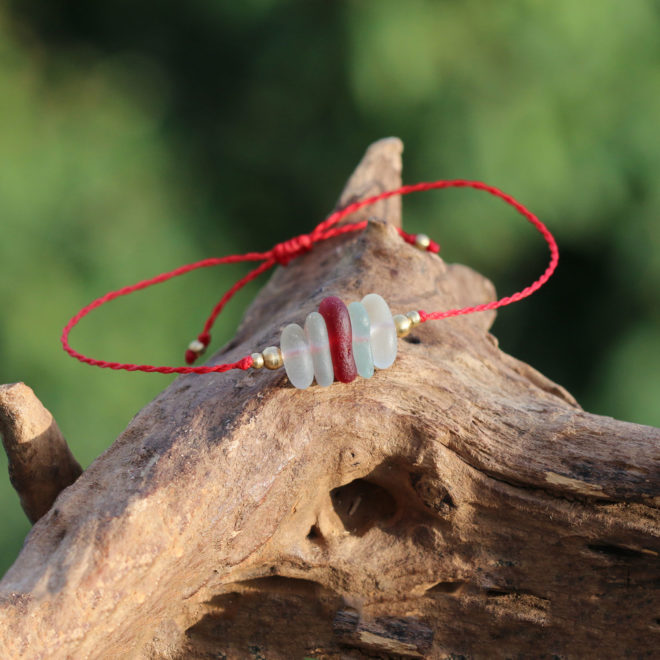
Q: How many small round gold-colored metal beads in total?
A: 6